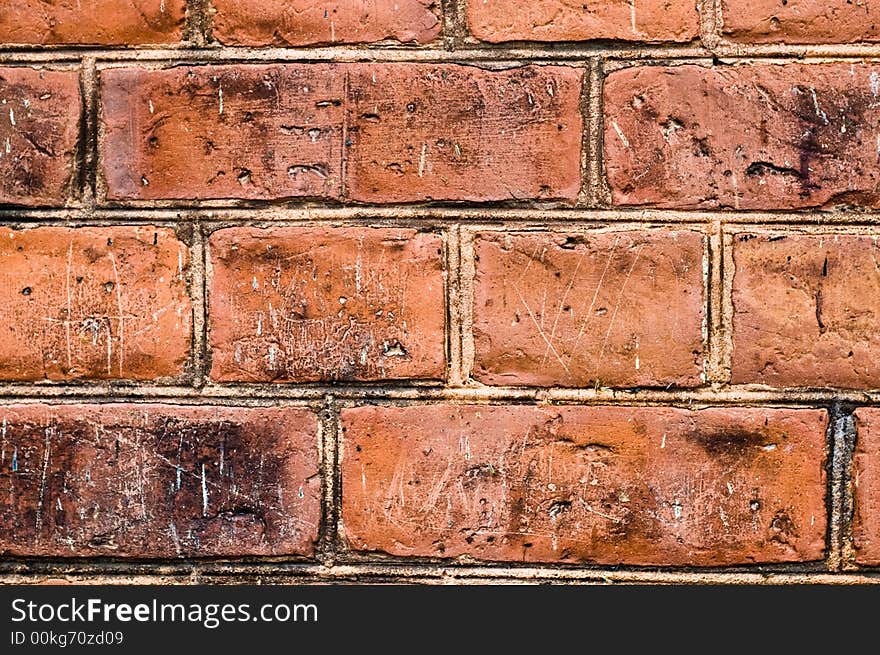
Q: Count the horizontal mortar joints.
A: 4